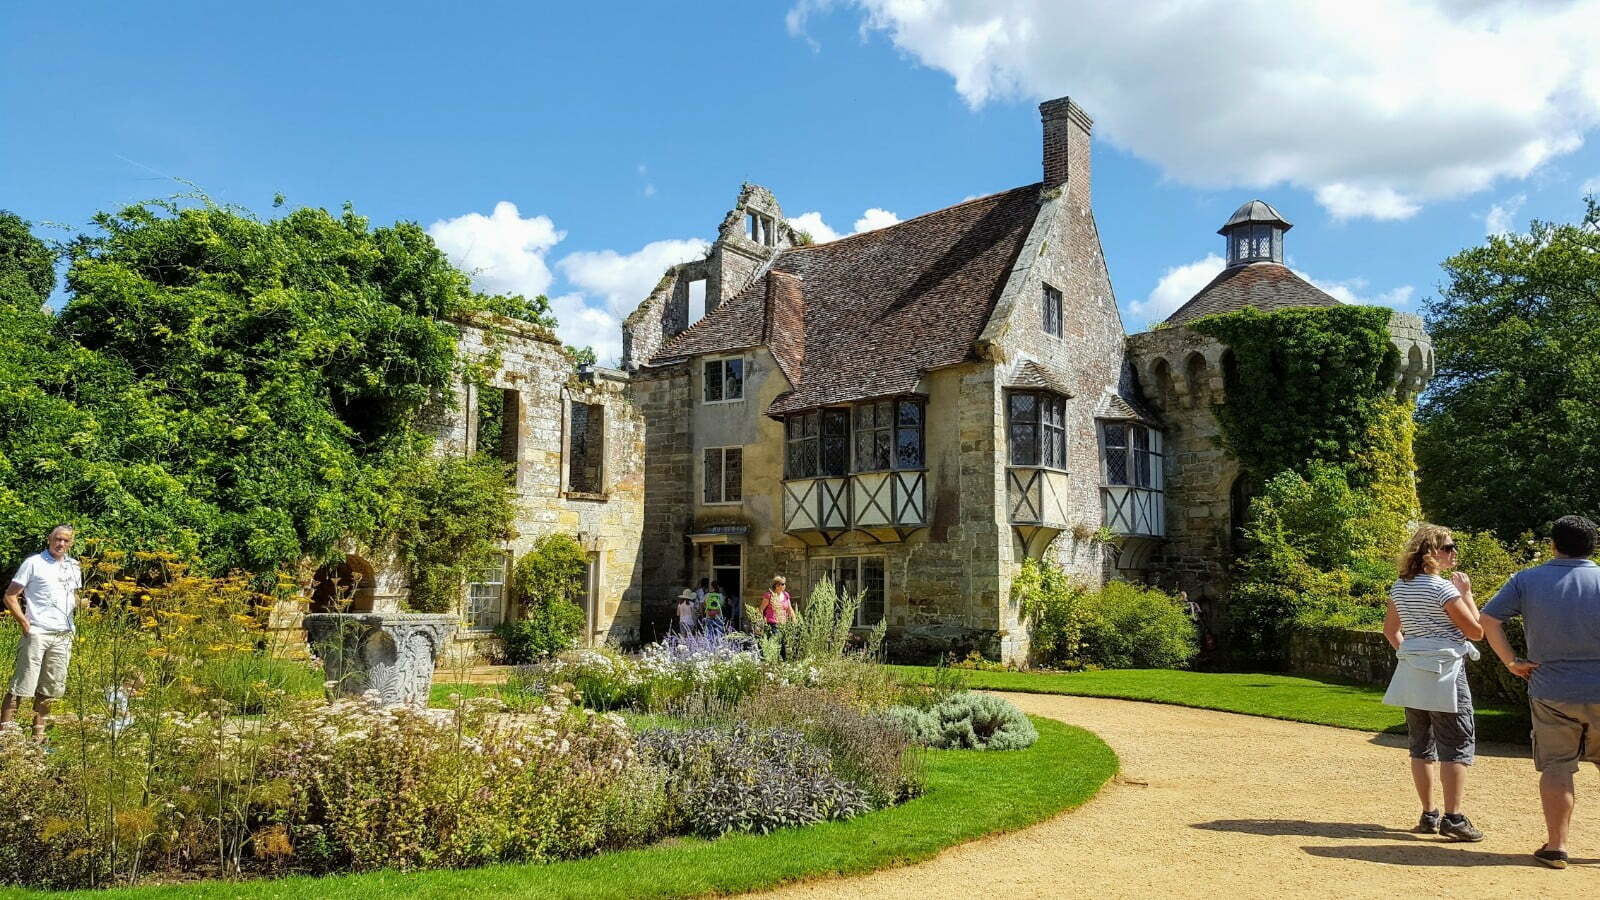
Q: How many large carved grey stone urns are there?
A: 1